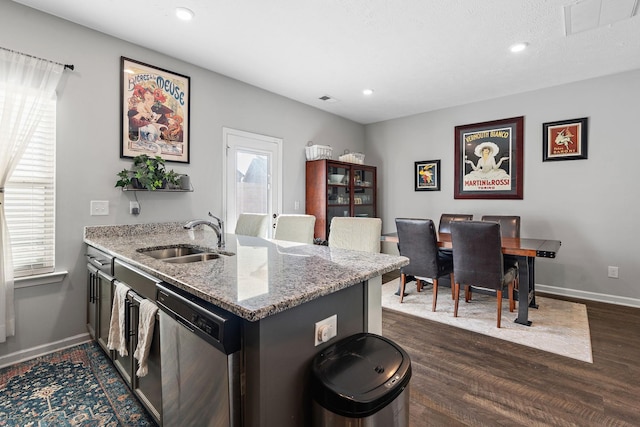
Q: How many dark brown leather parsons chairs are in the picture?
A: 4